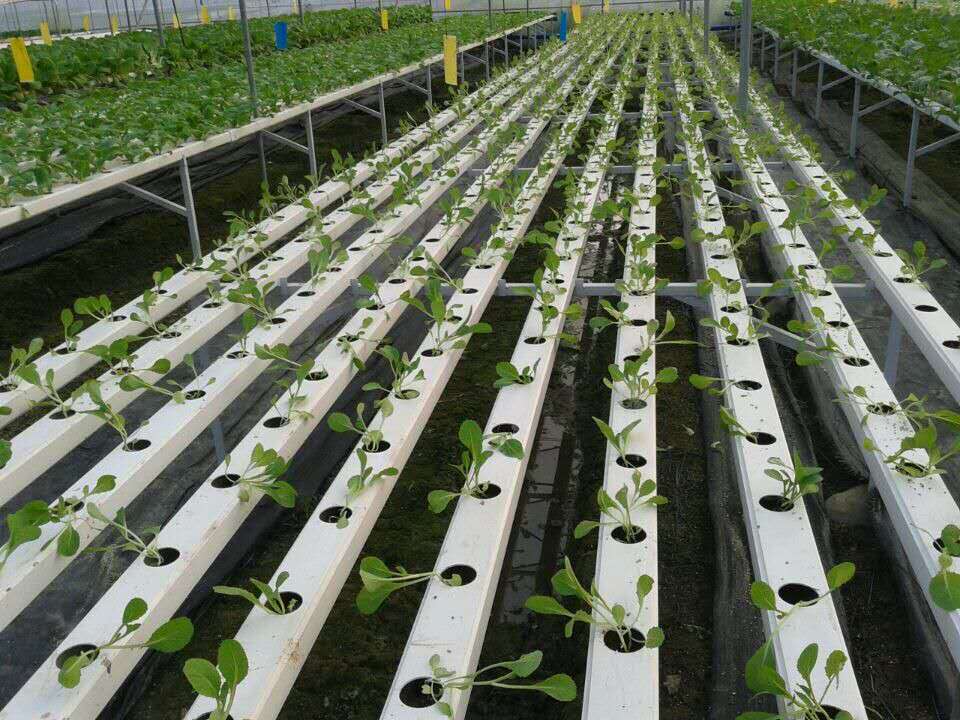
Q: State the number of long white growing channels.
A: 10